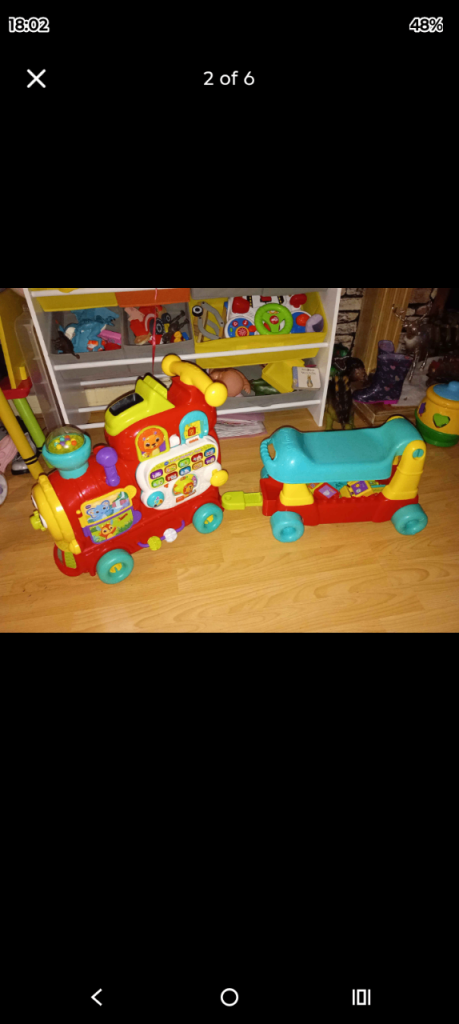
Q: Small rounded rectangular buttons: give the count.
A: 10